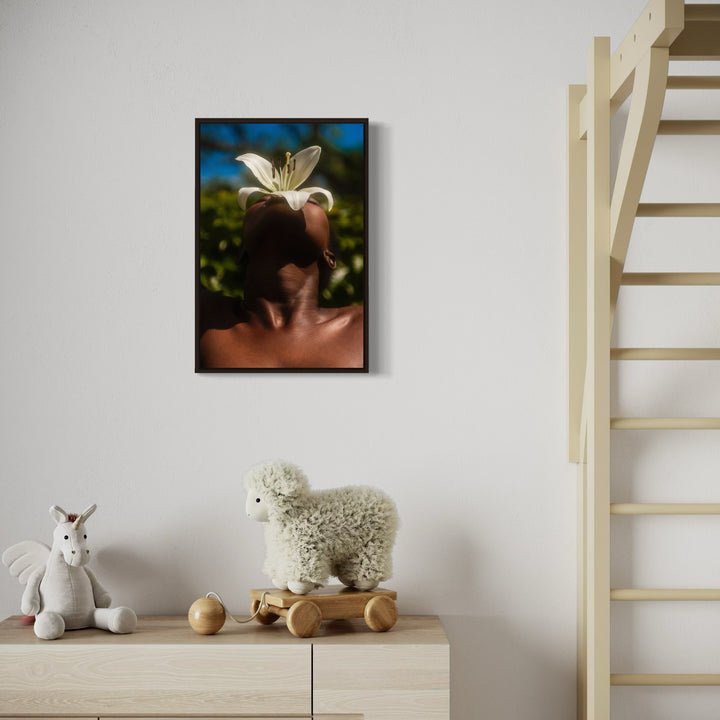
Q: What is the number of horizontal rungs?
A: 9